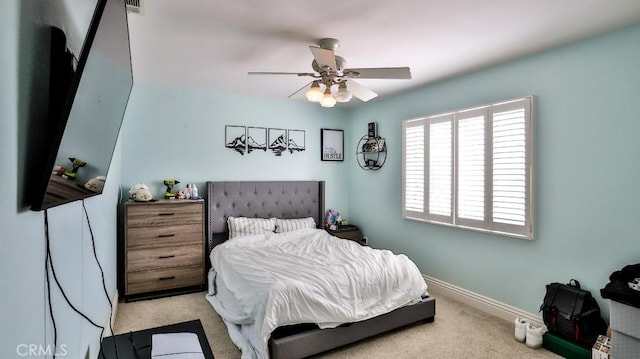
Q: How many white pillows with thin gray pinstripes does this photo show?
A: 2